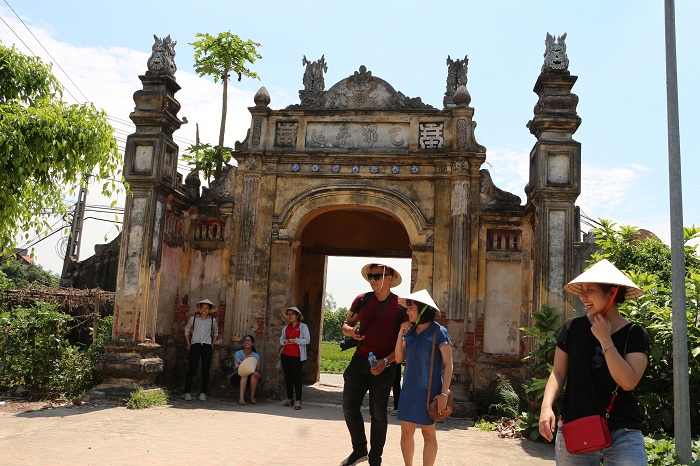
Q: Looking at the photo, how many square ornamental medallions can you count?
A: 2